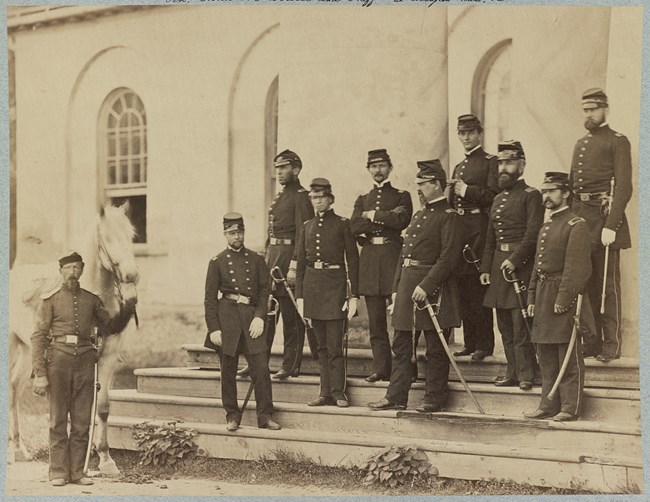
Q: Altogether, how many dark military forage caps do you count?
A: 10